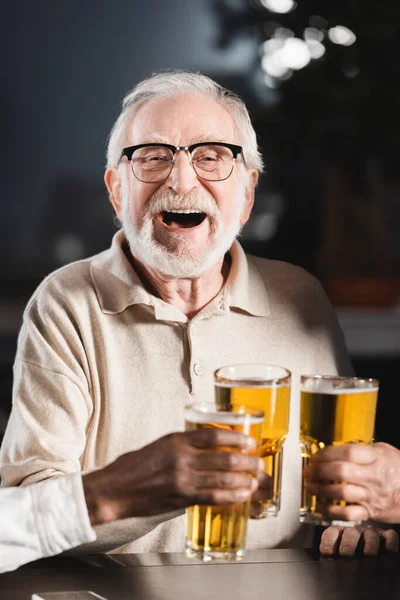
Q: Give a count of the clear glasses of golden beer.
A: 3